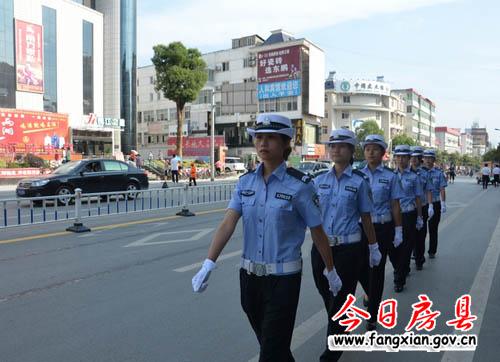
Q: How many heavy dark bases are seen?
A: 2